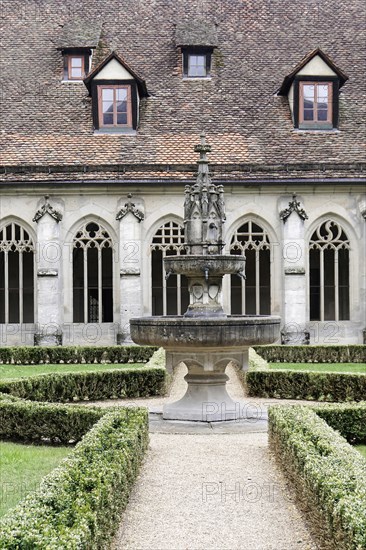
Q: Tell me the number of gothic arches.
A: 5